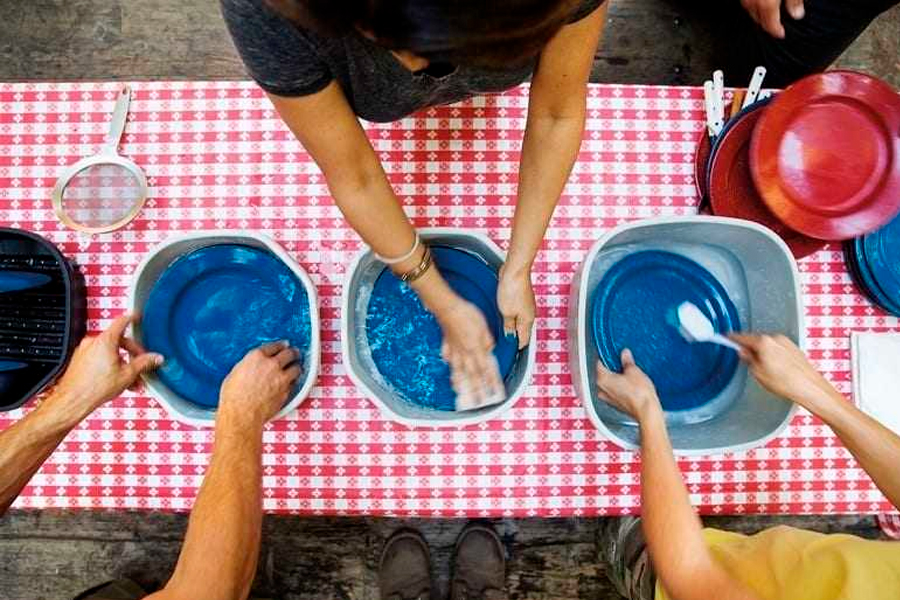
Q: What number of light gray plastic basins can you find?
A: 3